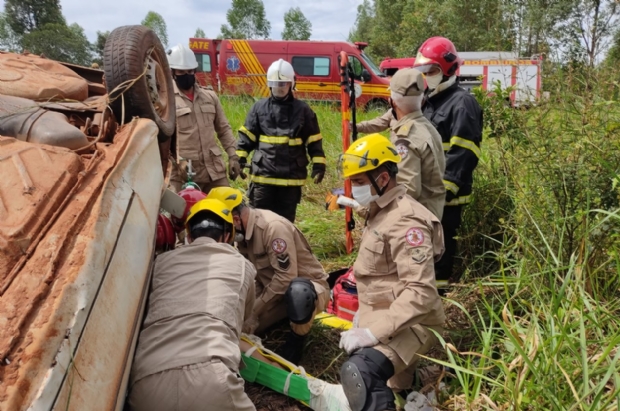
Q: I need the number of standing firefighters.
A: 4